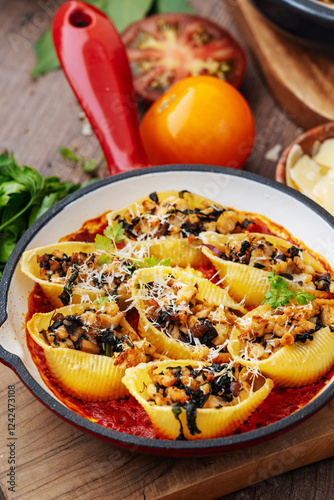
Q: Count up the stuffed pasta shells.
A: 7